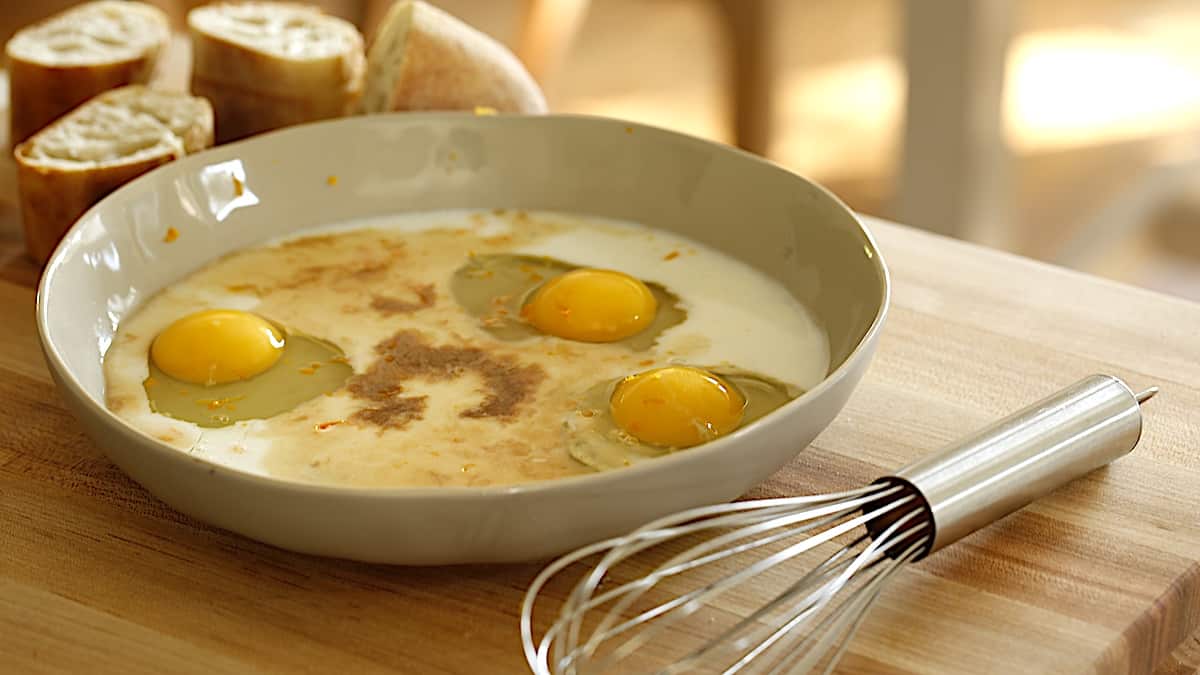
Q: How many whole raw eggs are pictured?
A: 3